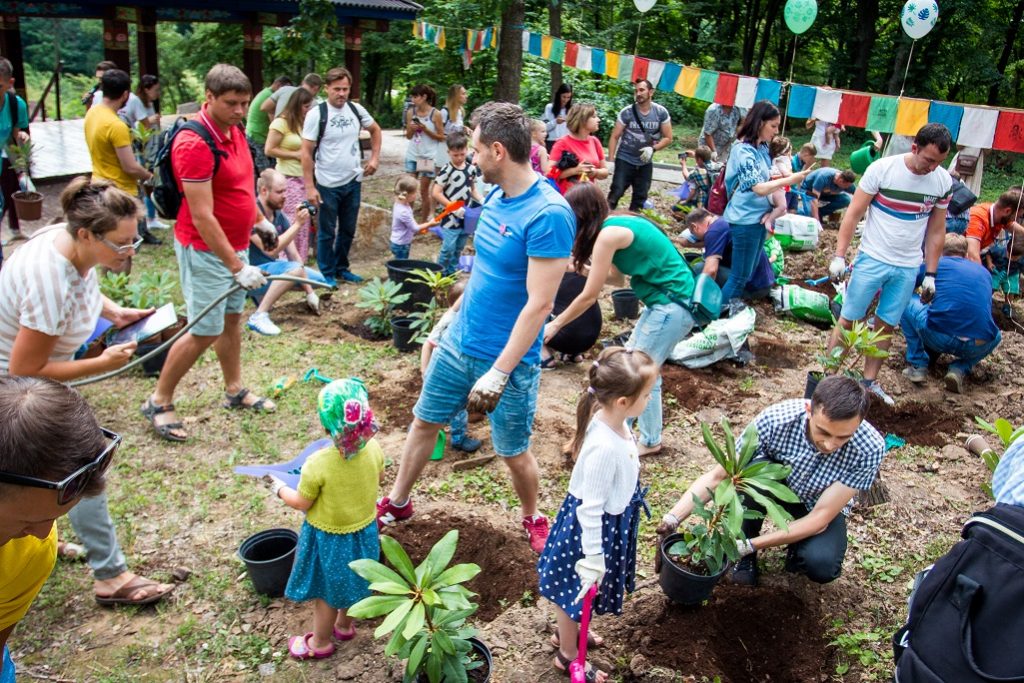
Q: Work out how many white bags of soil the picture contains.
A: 3